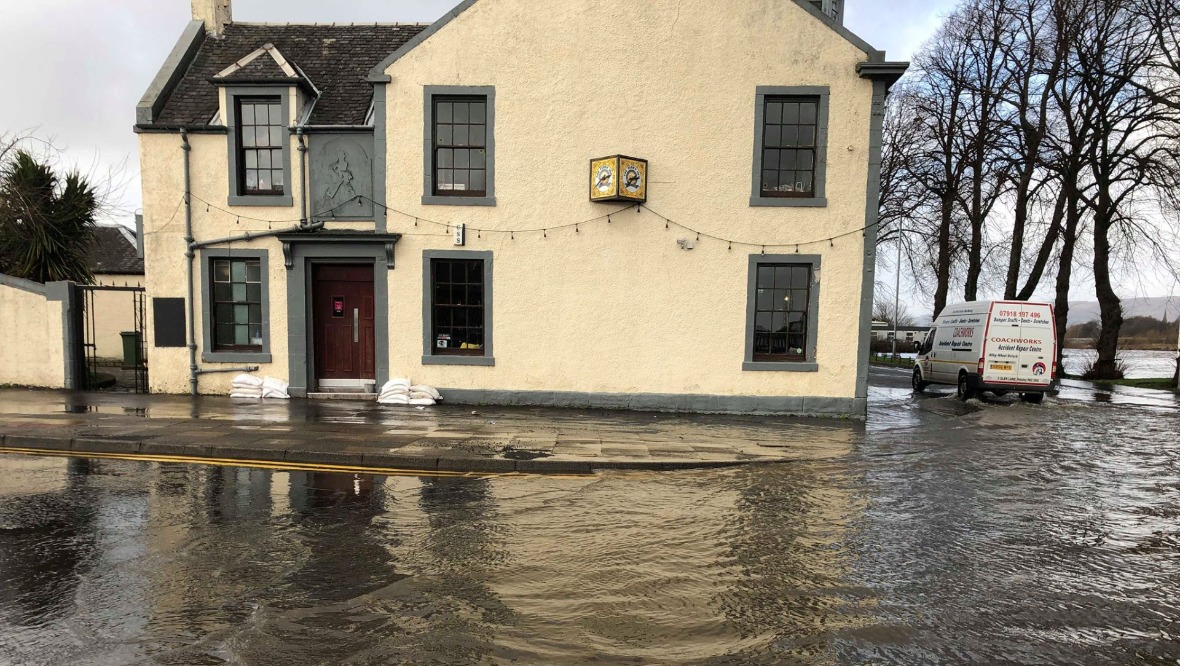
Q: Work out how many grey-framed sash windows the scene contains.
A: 6